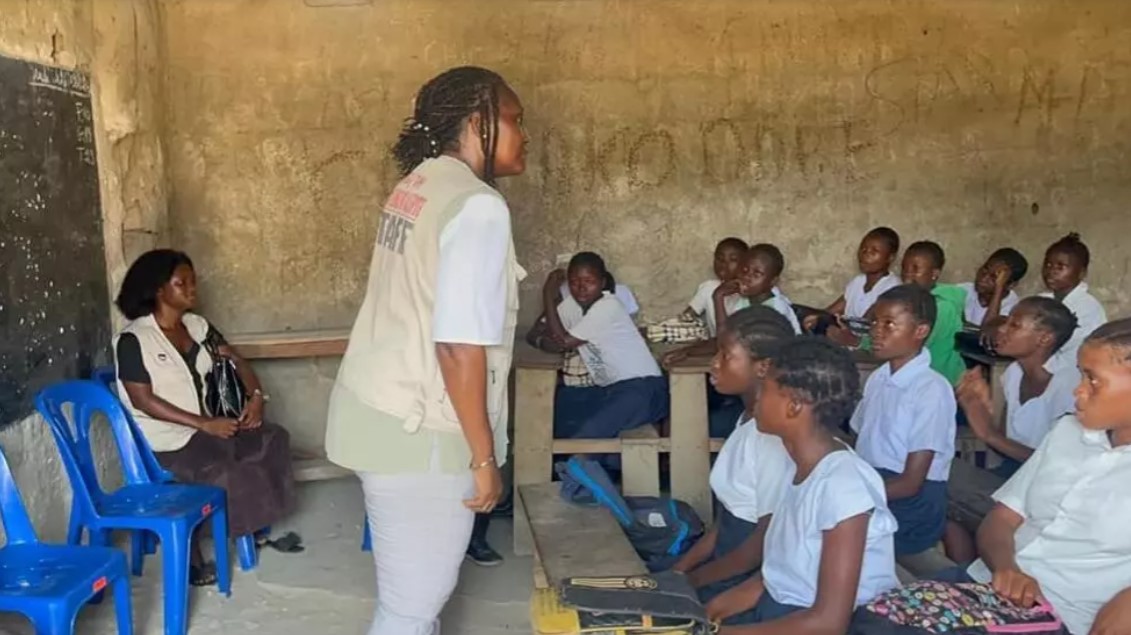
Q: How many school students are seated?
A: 13